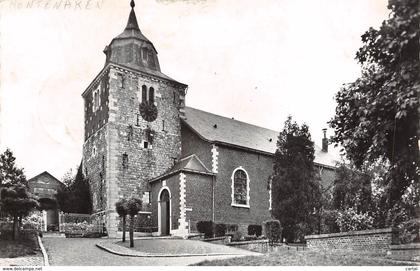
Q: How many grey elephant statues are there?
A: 0